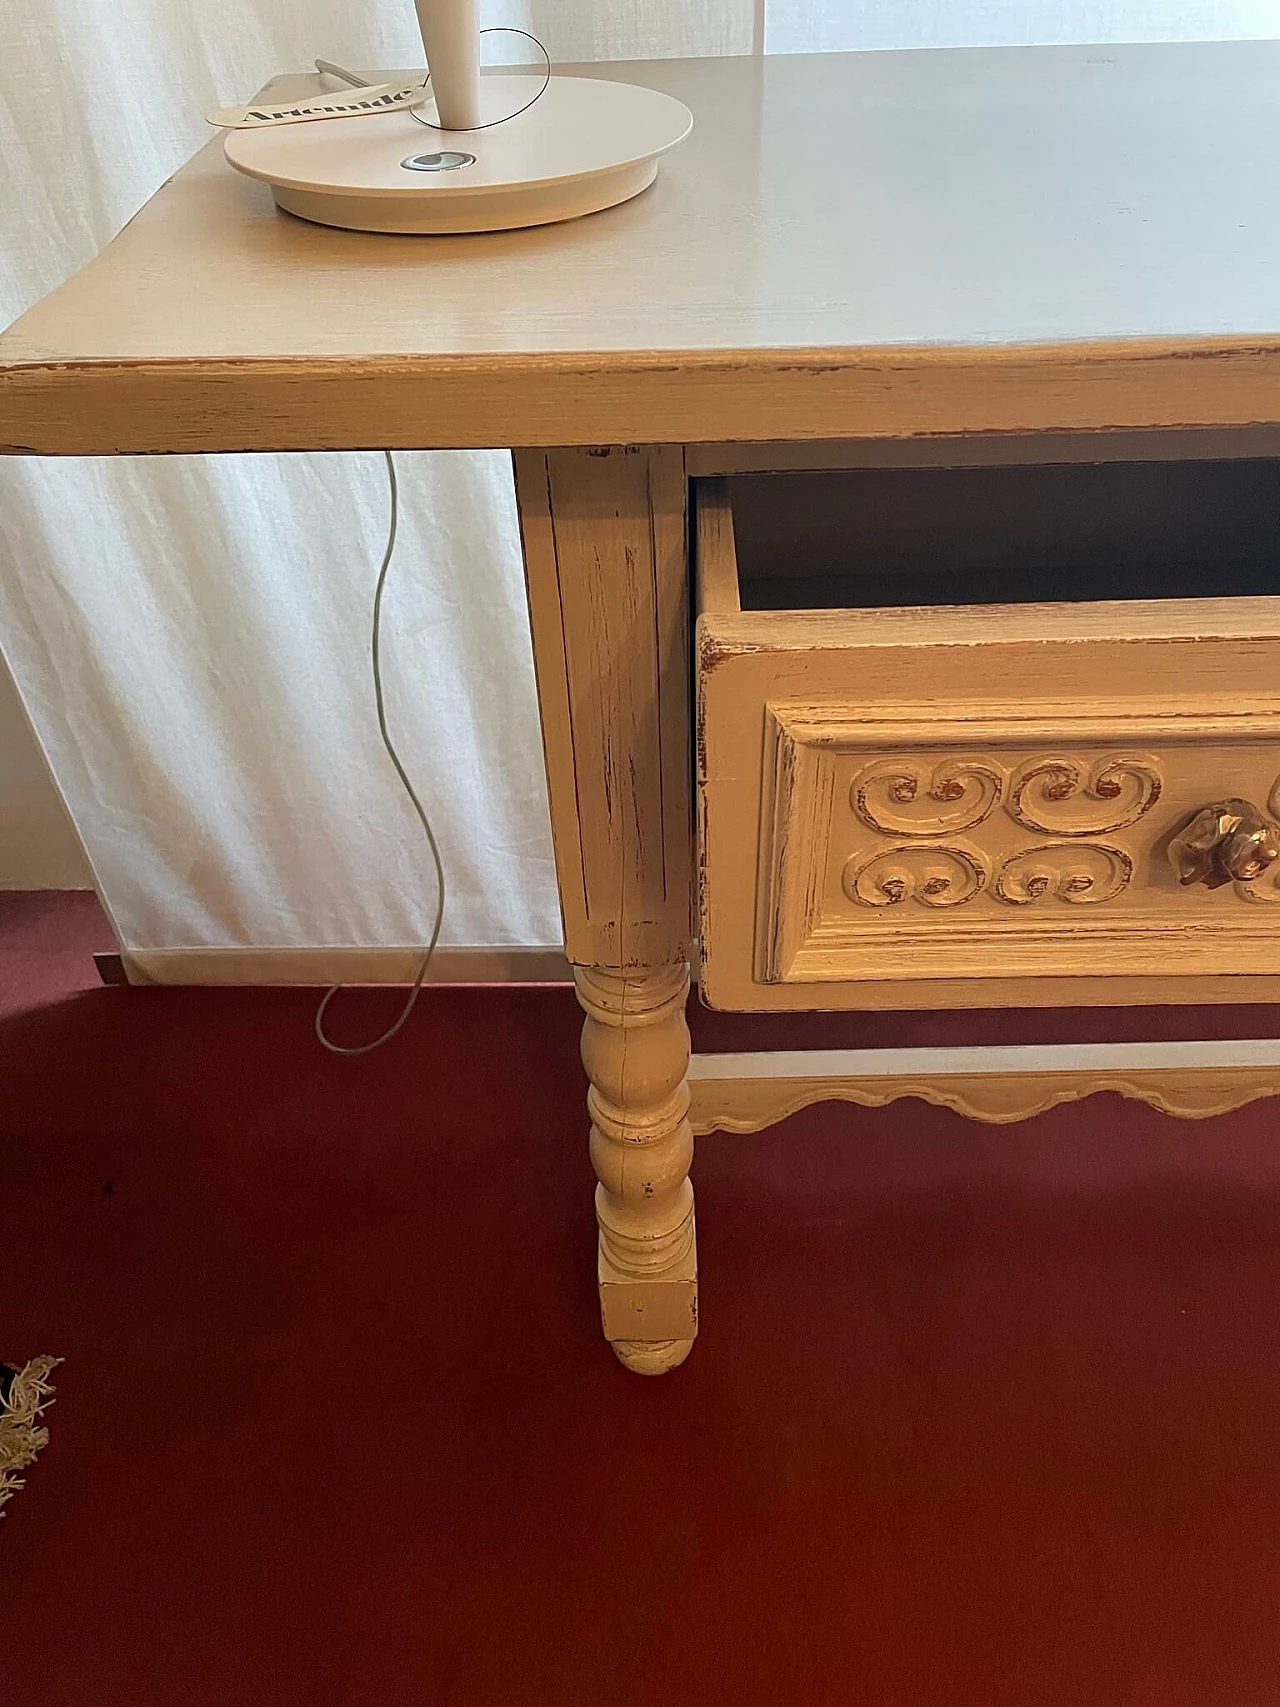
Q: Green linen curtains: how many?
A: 0